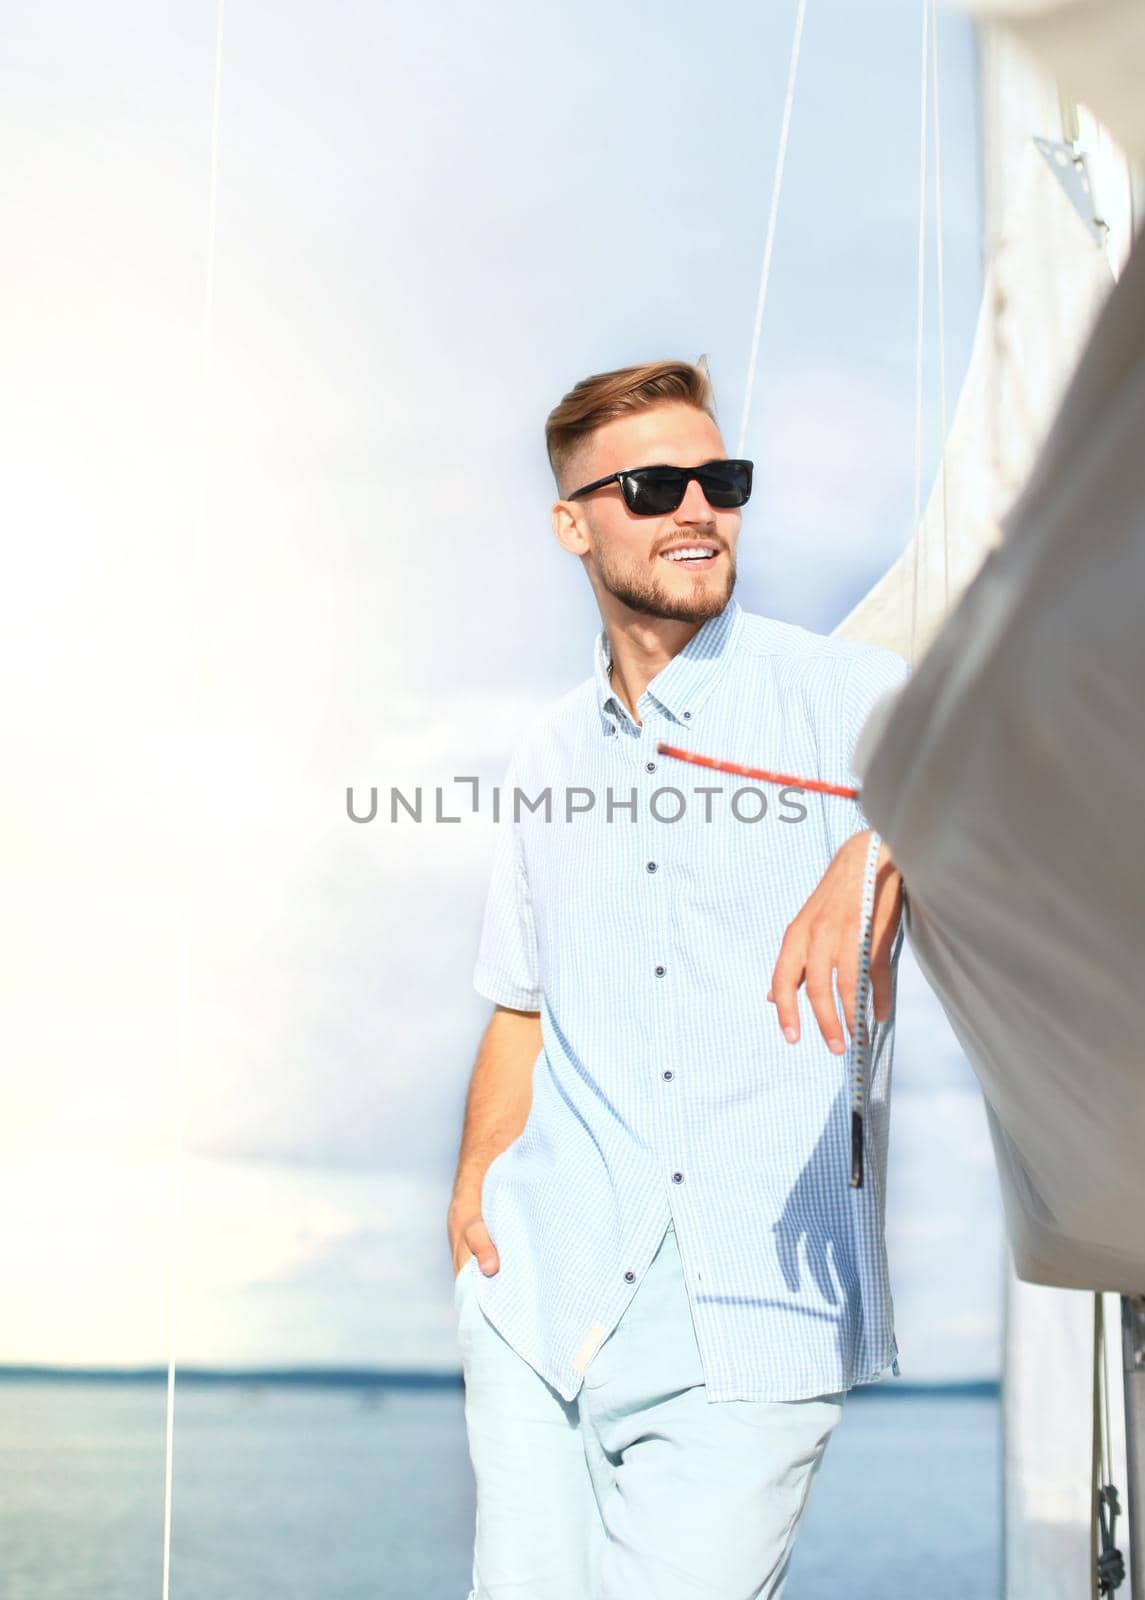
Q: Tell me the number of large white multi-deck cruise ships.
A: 0